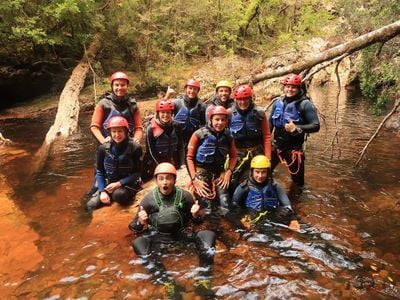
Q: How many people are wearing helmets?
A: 10